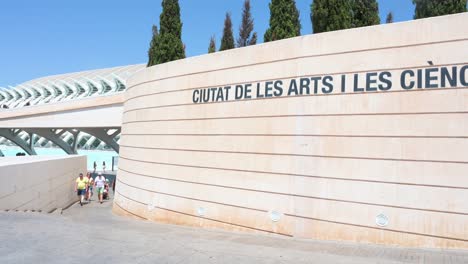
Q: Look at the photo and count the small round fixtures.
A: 4